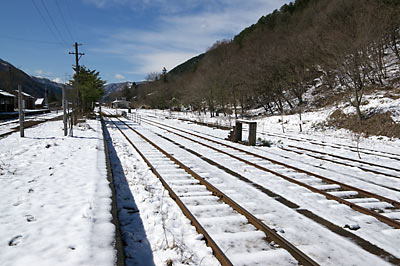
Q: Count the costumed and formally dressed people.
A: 0